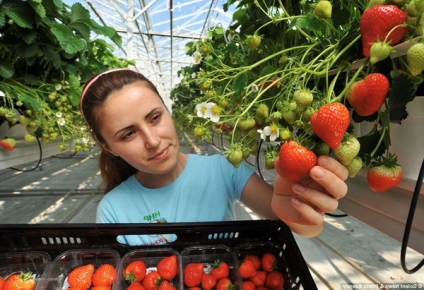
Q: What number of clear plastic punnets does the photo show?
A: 5